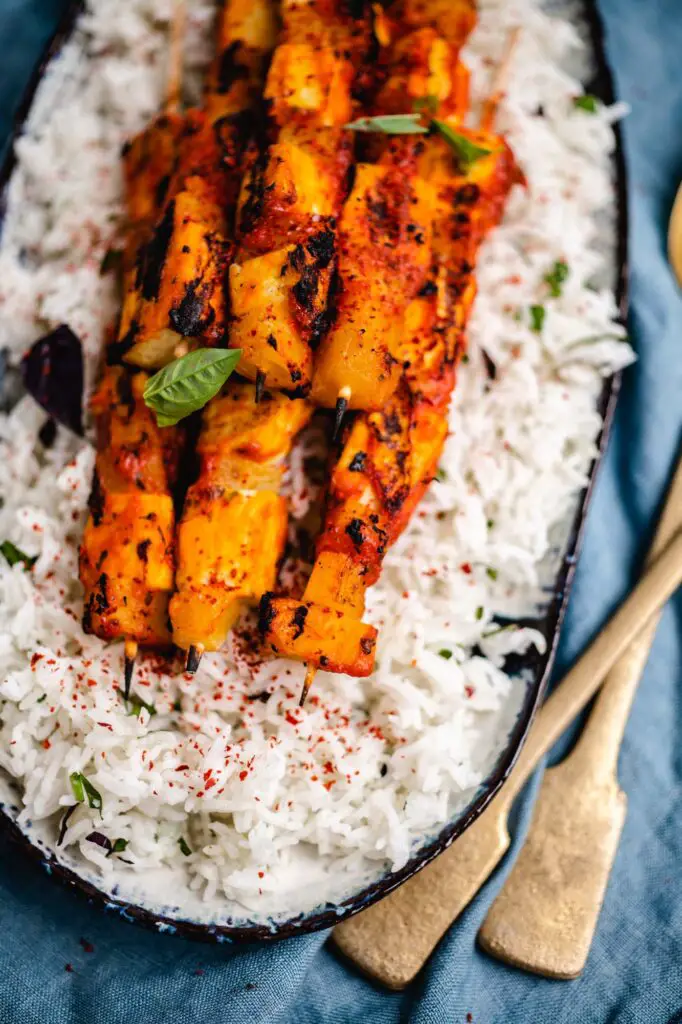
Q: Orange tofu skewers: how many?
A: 6